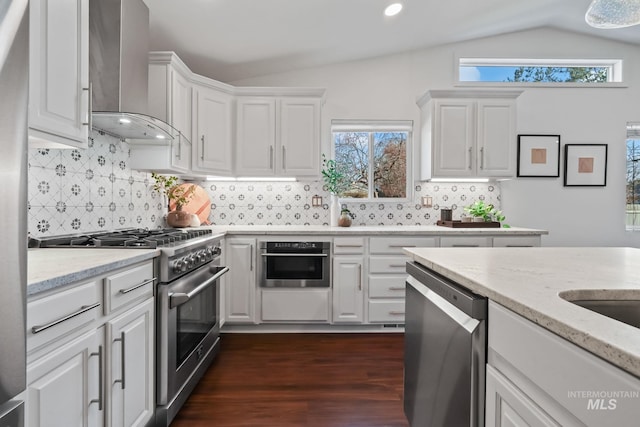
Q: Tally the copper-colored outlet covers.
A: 2